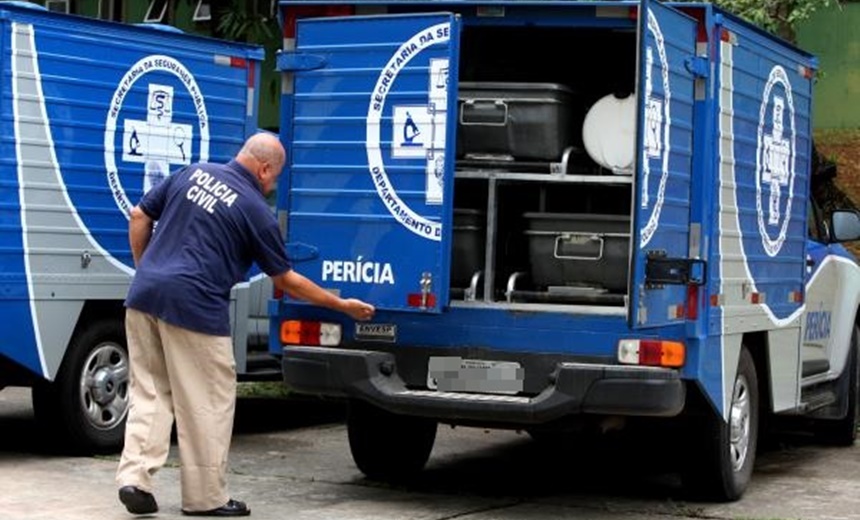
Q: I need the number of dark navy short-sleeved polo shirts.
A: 1